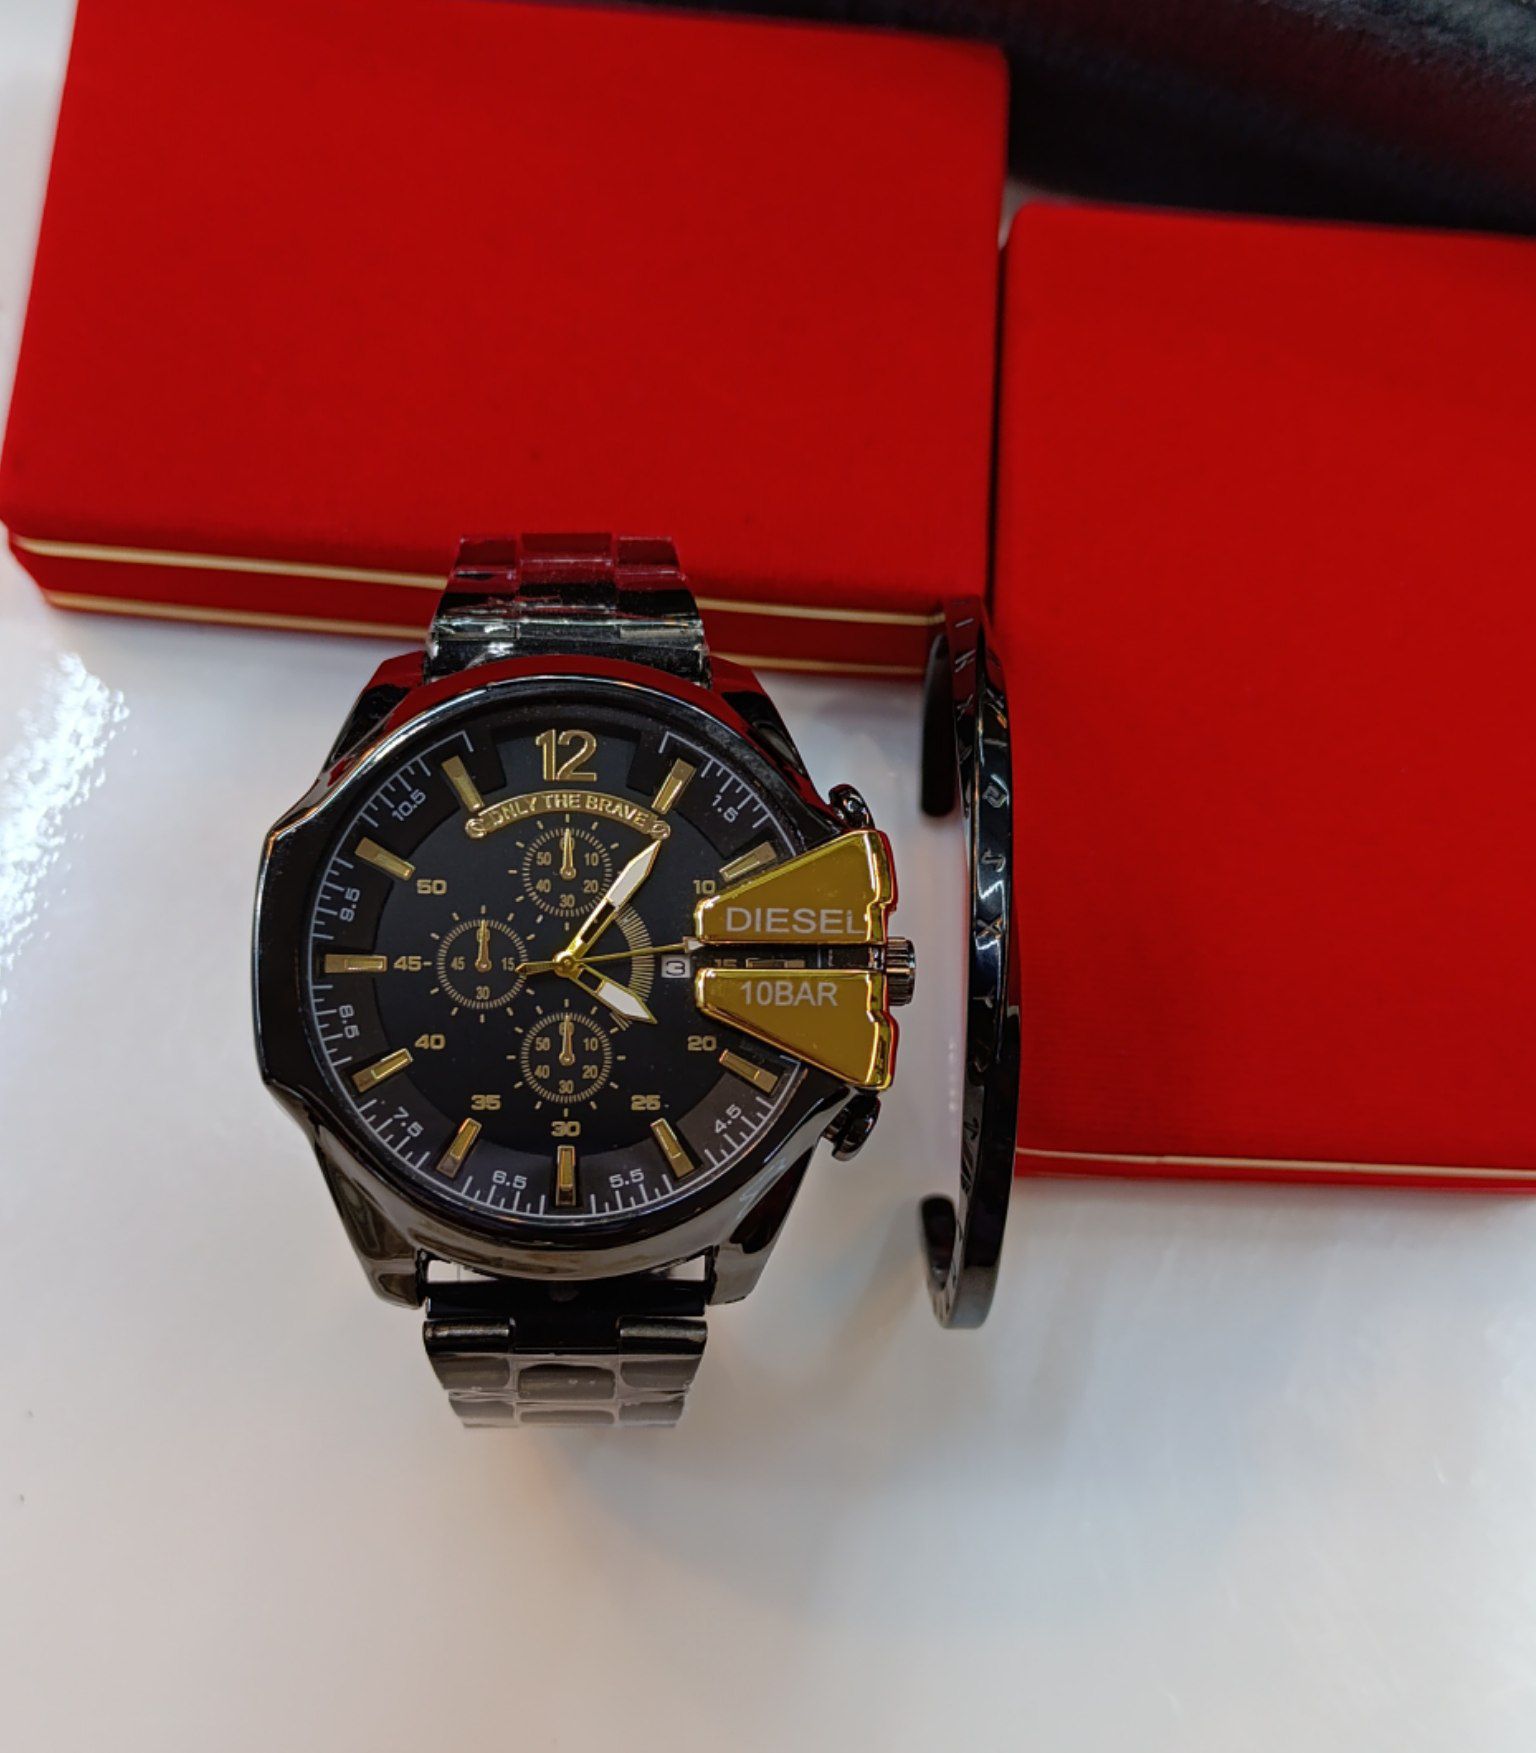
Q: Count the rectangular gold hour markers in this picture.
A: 11